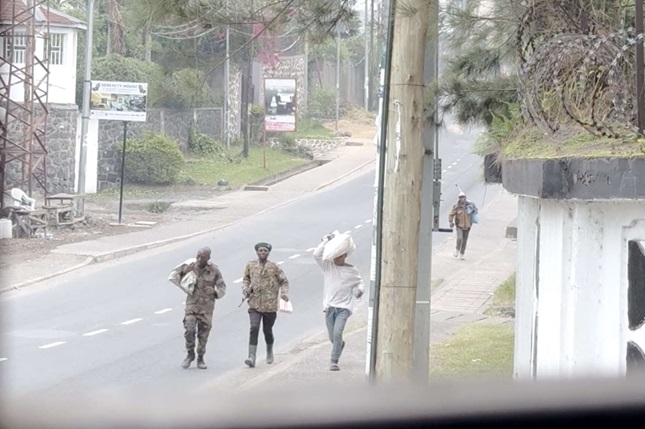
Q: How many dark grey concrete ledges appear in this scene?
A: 1